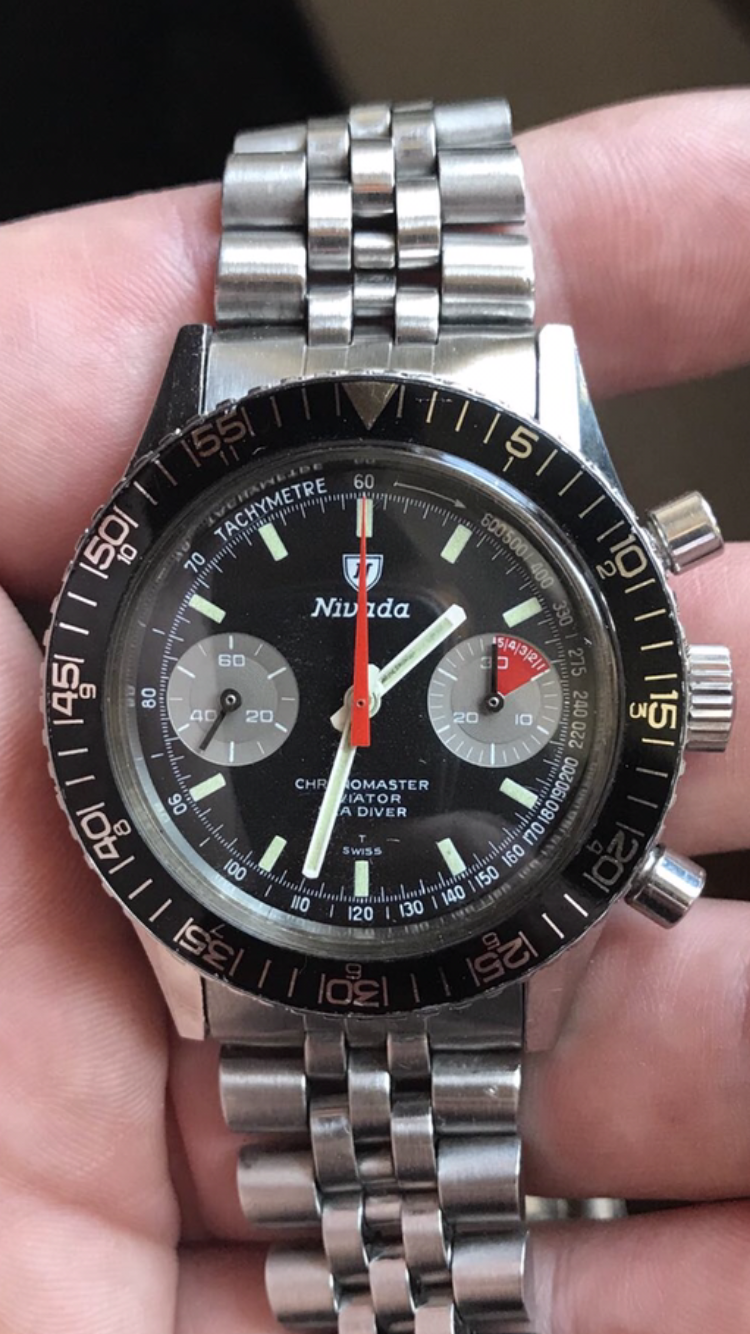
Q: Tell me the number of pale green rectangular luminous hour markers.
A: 10